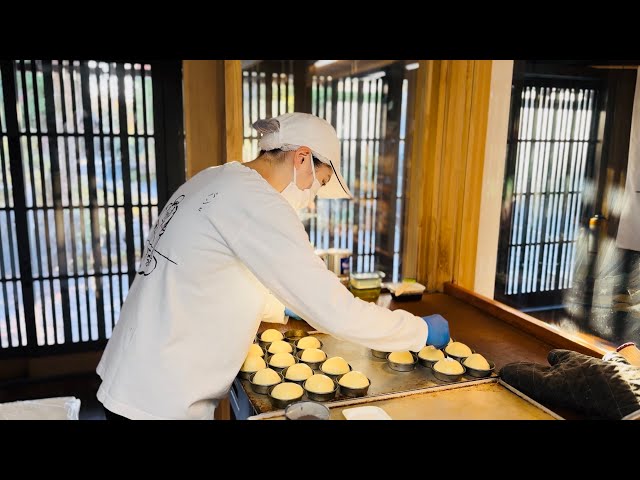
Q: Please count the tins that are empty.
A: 2